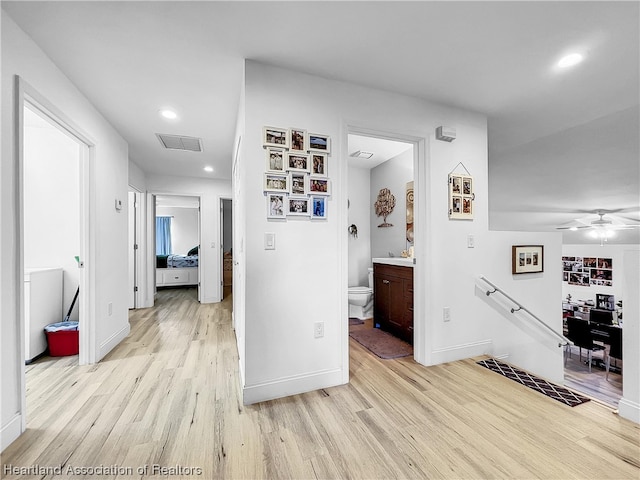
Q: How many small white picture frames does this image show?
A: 12